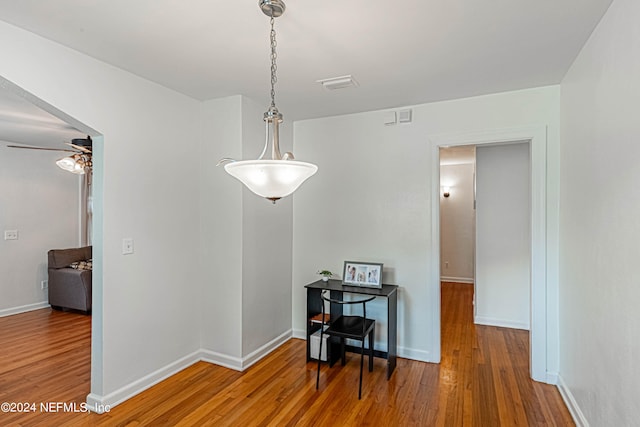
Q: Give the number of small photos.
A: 3